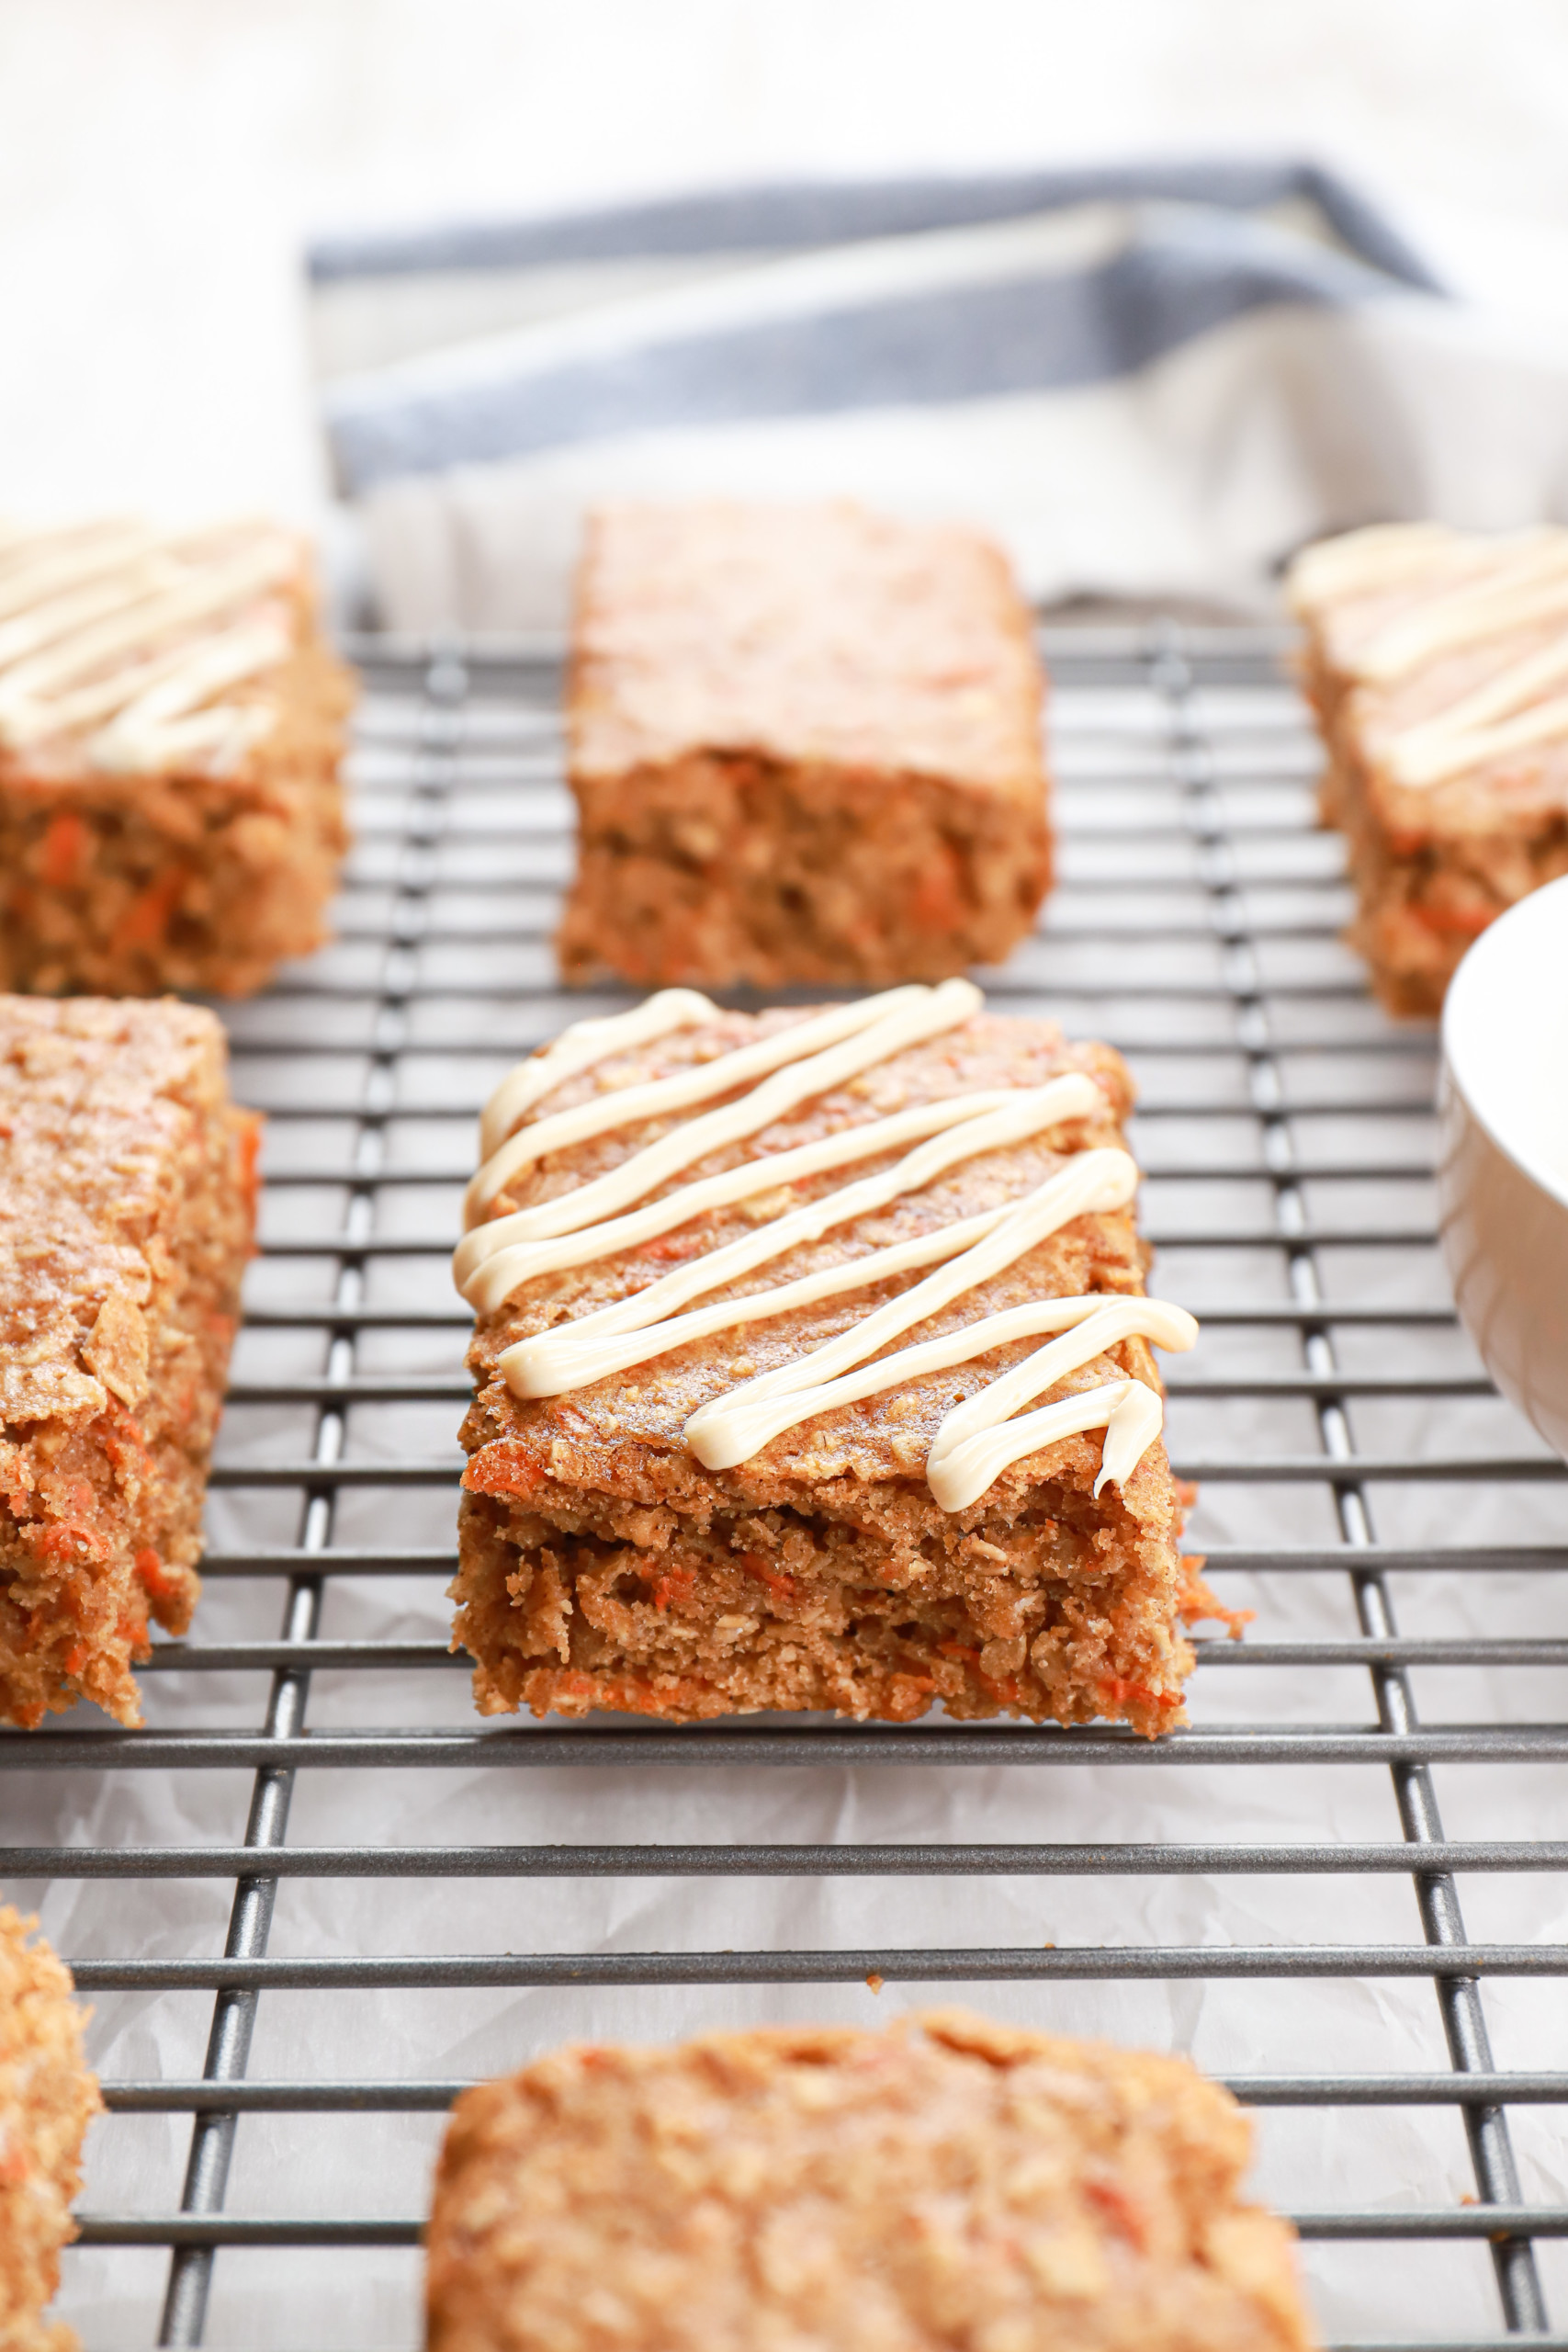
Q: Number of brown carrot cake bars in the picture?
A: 7